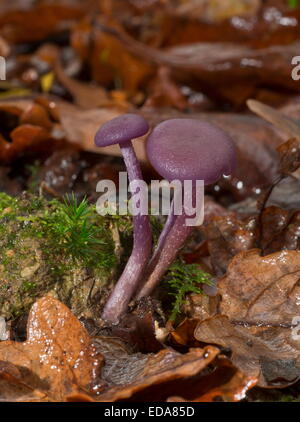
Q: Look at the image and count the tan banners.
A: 0